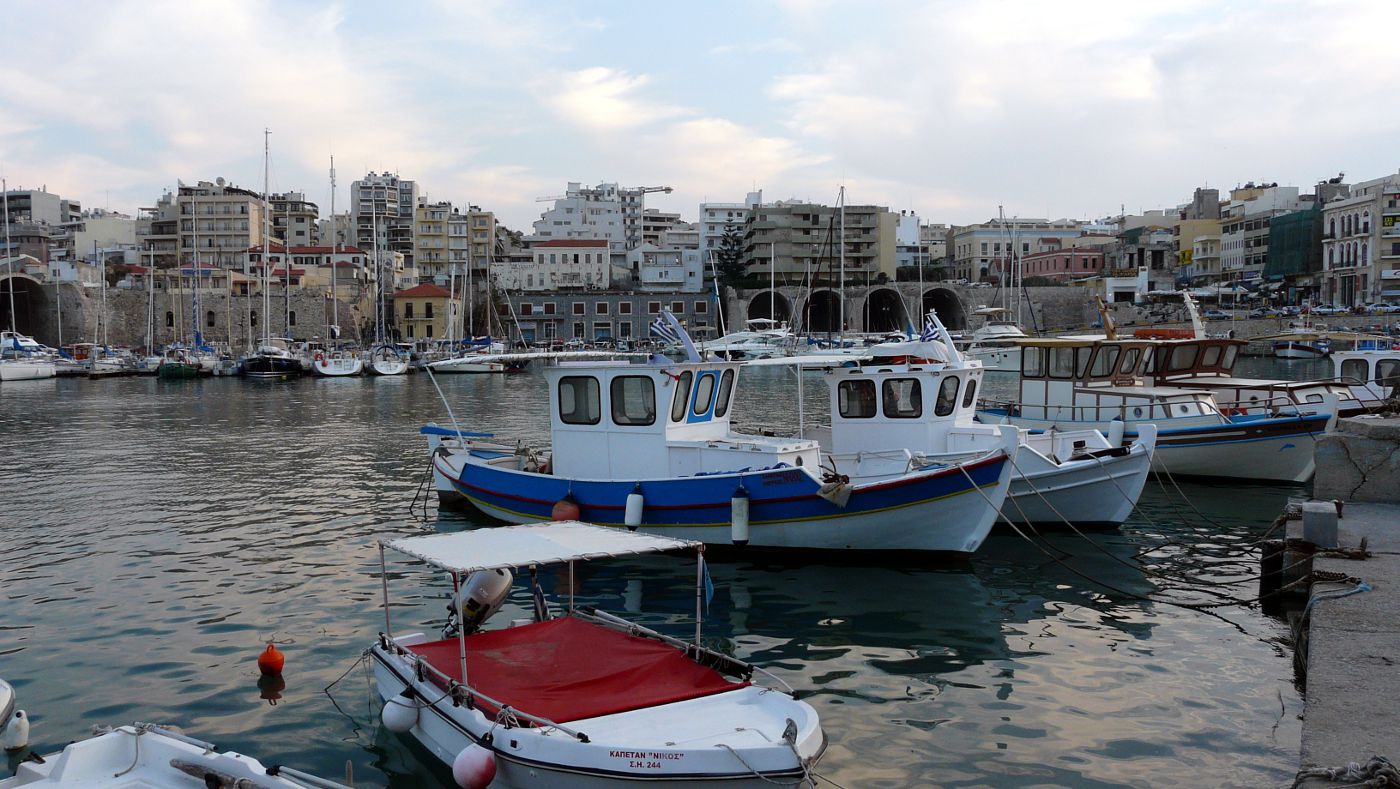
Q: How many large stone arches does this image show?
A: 5